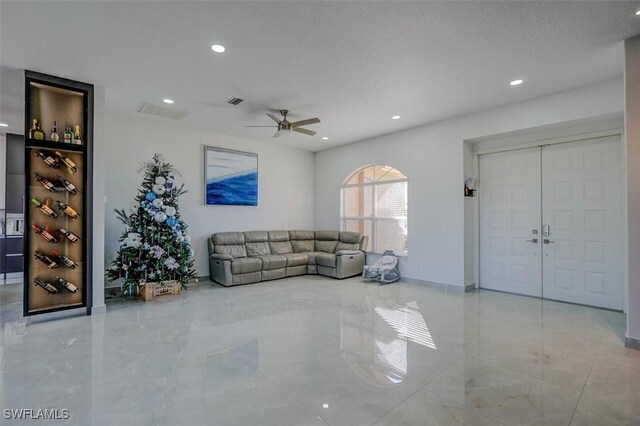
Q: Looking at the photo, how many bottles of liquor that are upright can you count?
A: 5